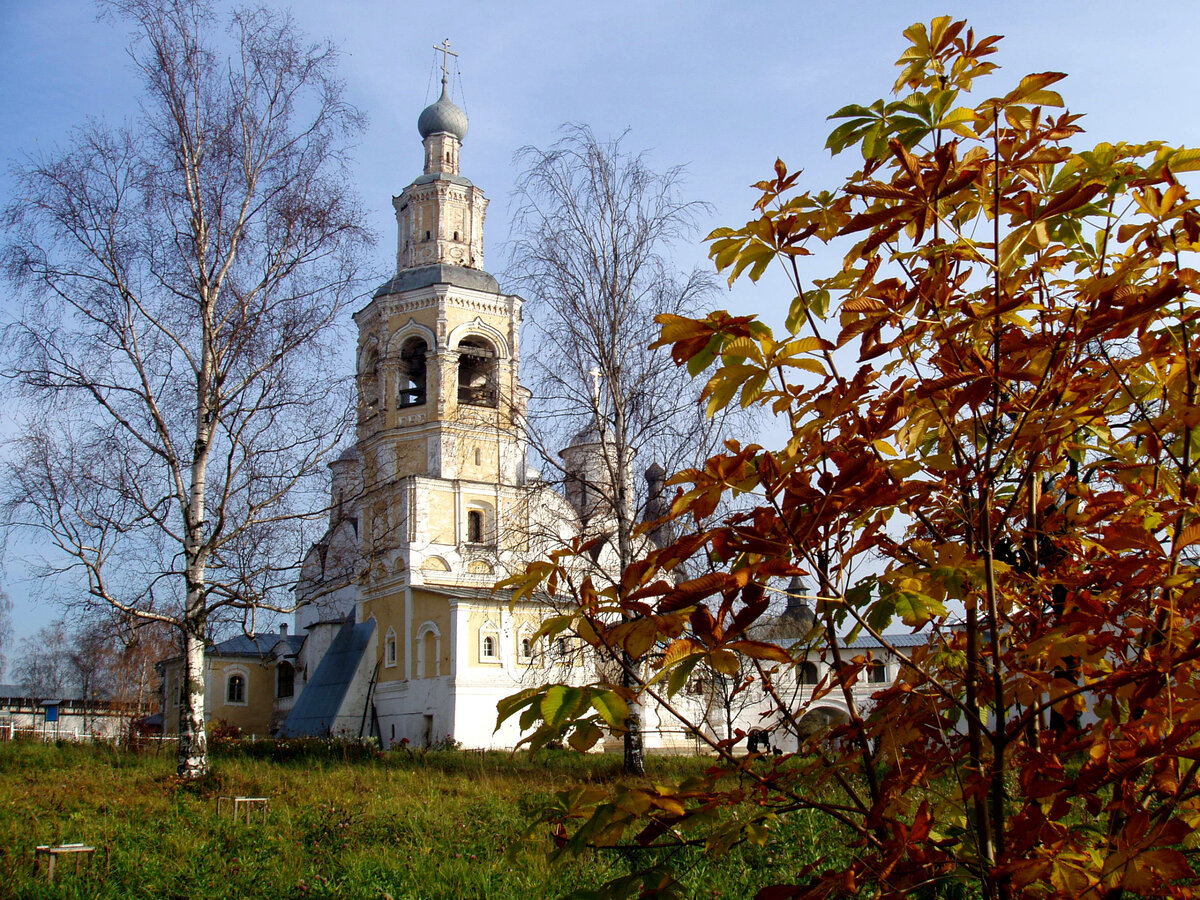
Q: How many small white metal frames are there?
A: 2